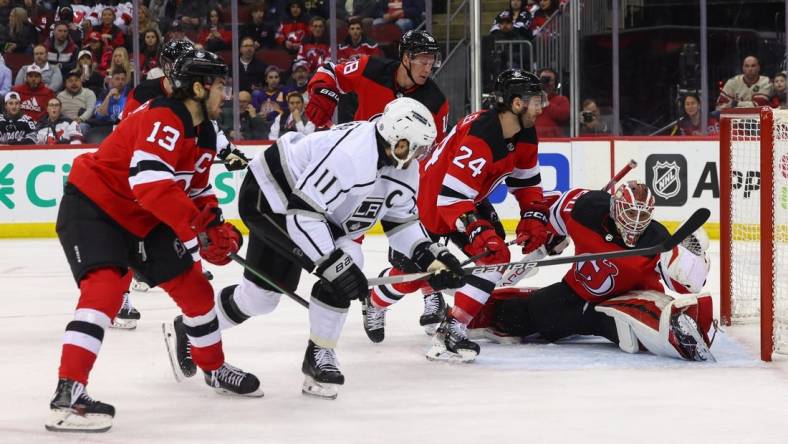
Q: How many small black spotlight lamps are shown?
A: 0